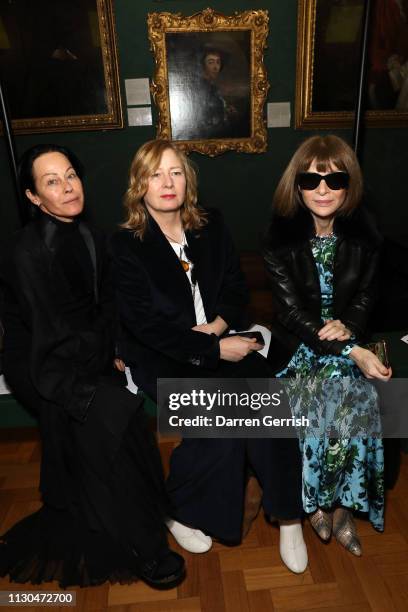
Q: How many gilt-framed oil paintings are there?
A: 3